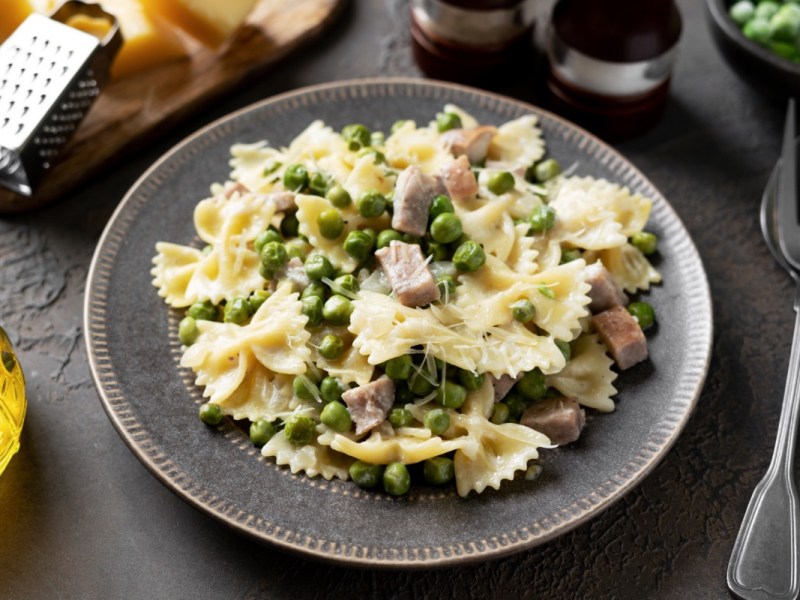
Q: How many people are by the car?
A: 0